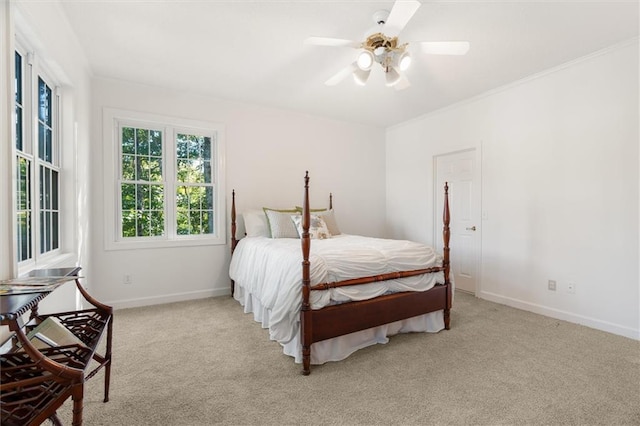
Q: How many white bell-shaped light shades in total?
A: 4